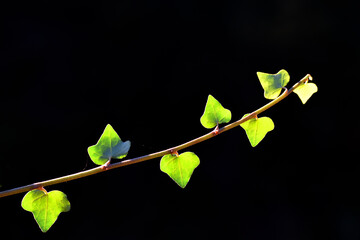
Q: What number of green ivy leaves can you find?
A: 7